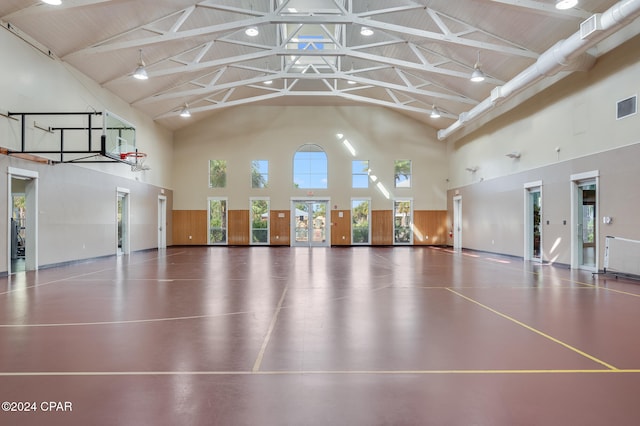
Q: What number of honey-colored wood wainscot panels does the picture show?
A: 6